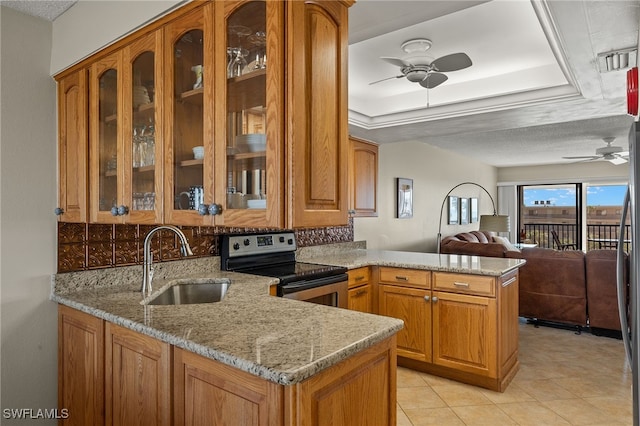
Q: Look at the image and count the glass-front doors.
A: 4